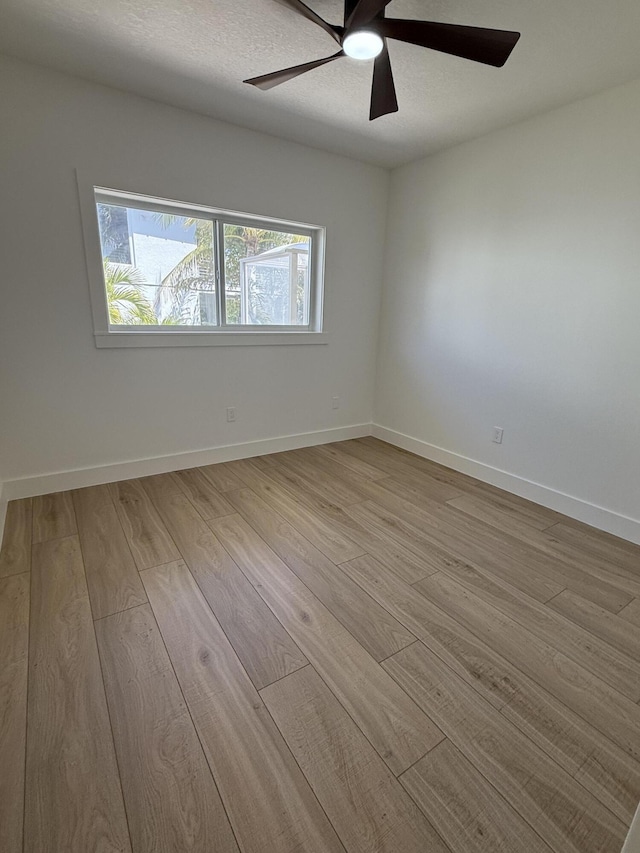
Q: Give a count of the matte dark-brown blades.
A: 5